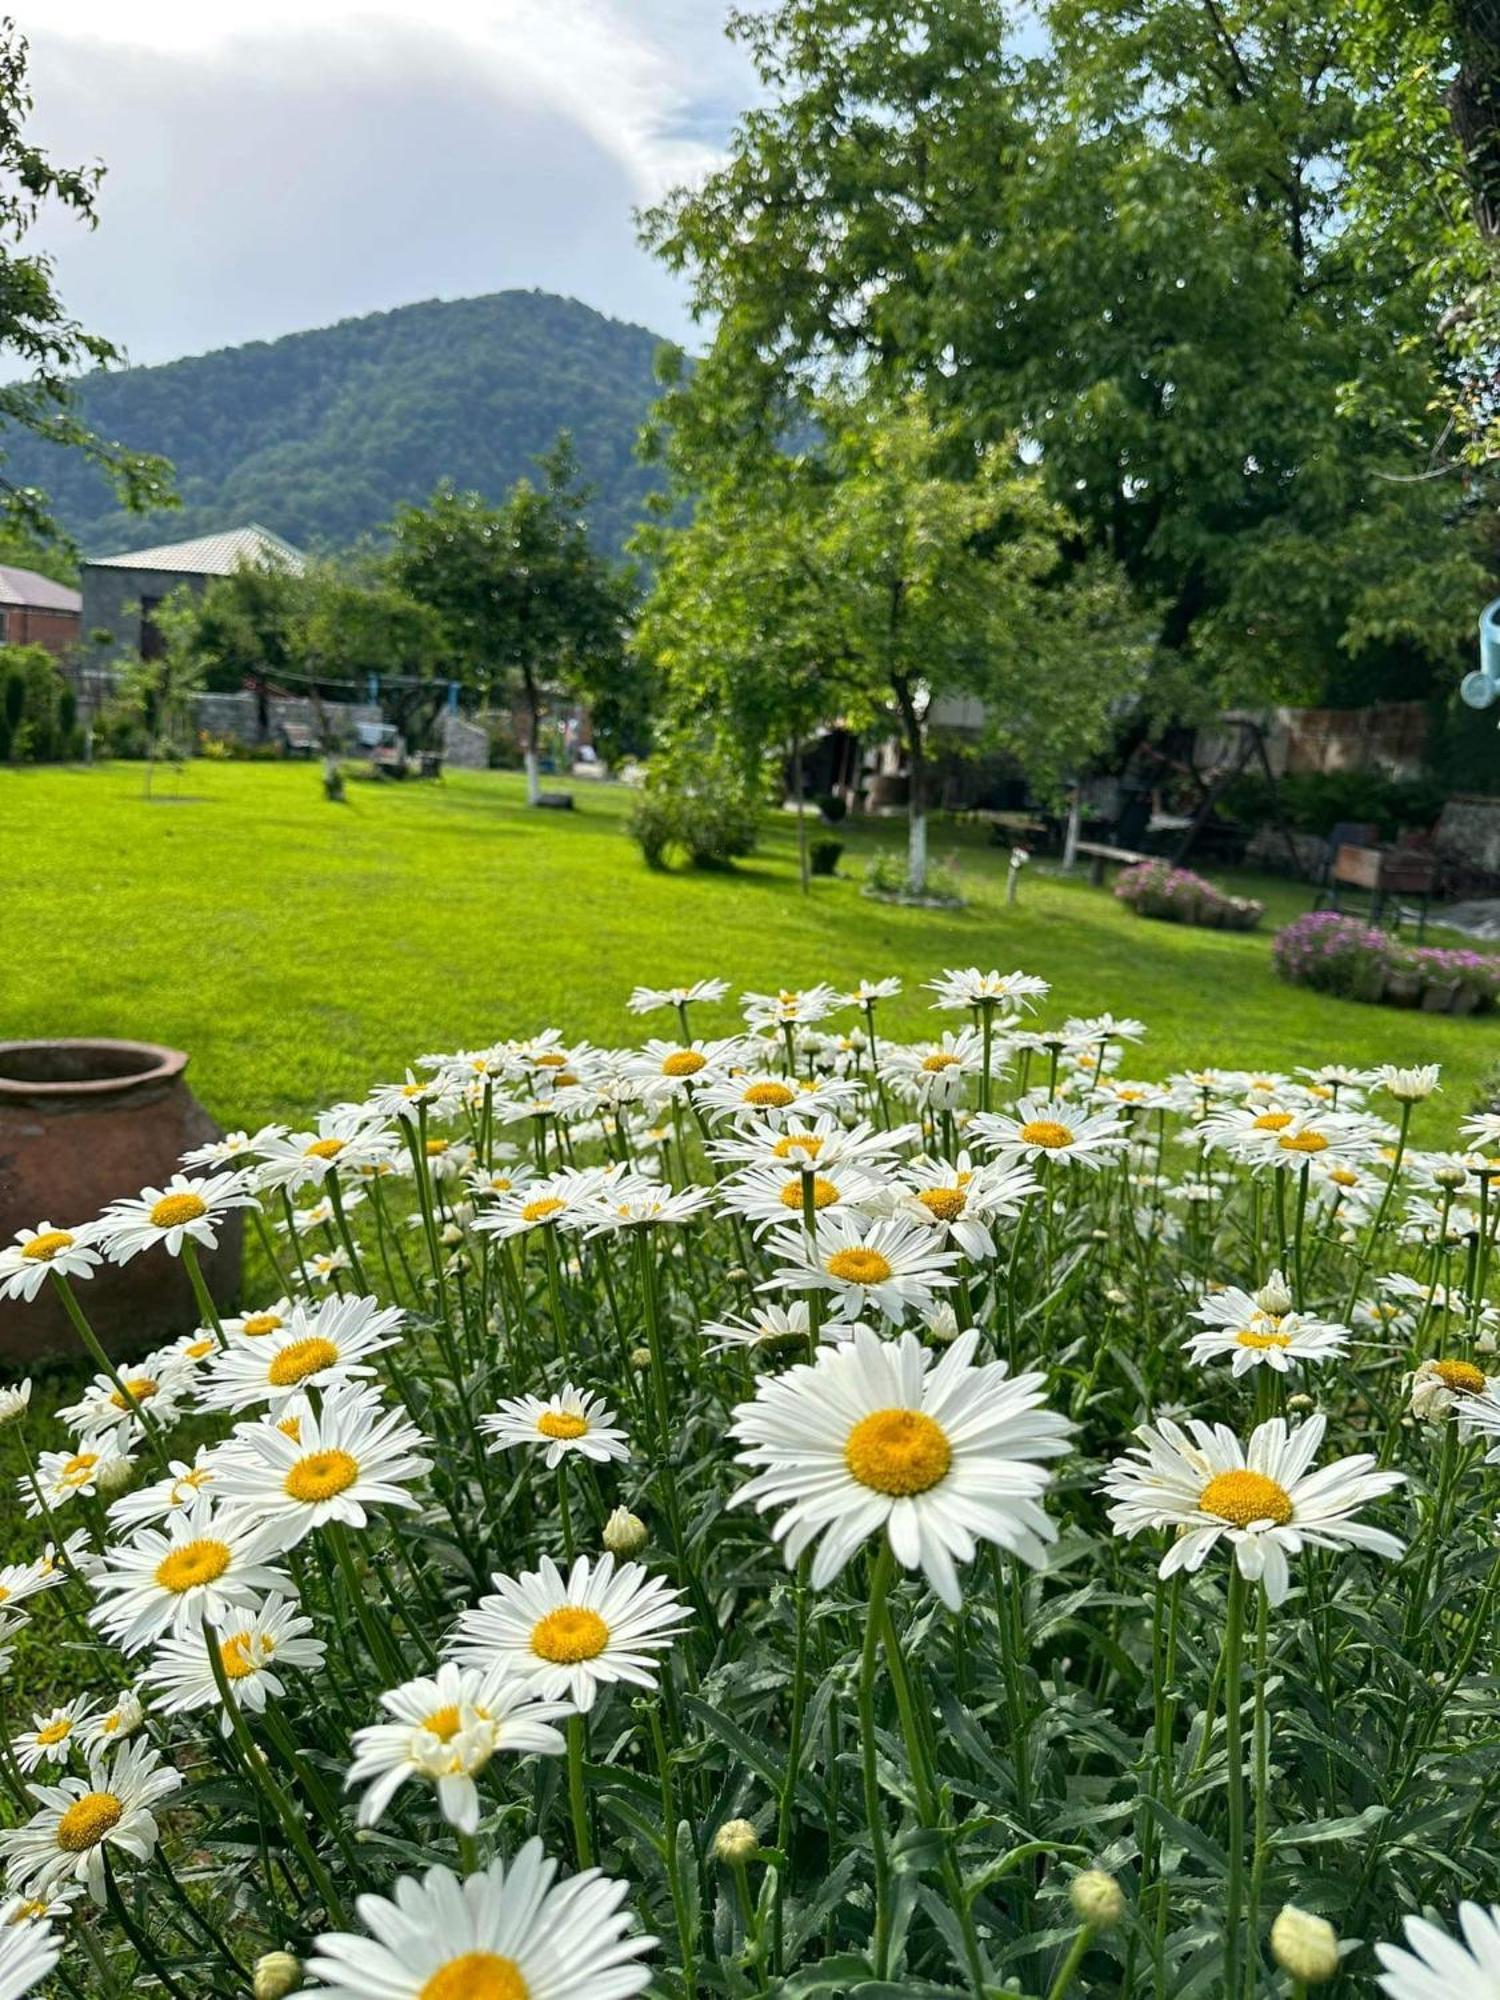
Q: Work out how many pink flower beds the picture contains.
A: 2